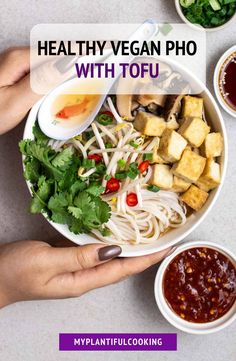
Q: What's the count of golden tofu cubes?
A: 11